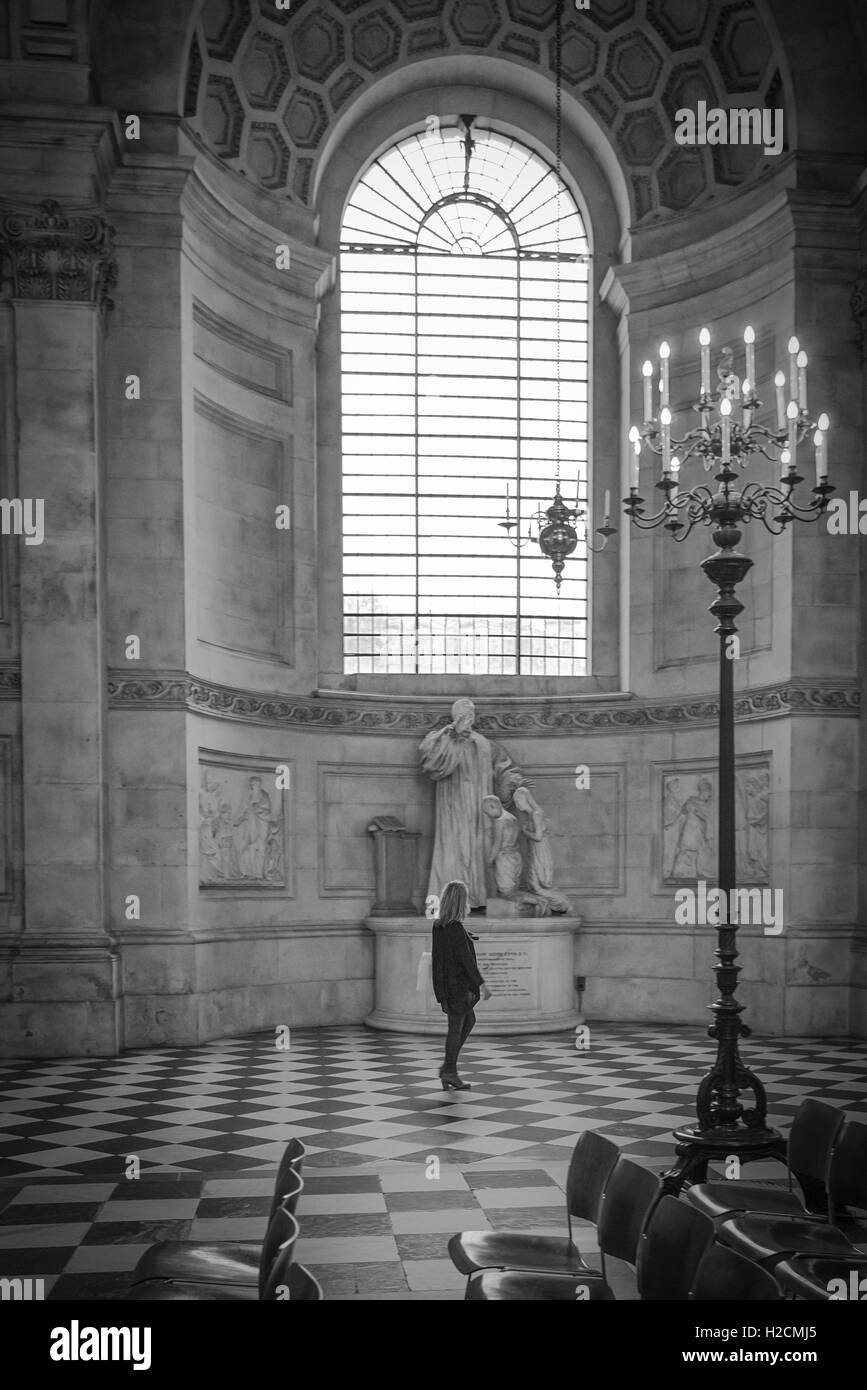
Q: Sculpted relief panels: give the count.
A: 2